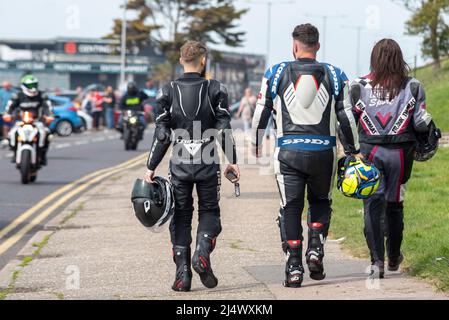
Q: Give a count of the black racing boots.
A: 4